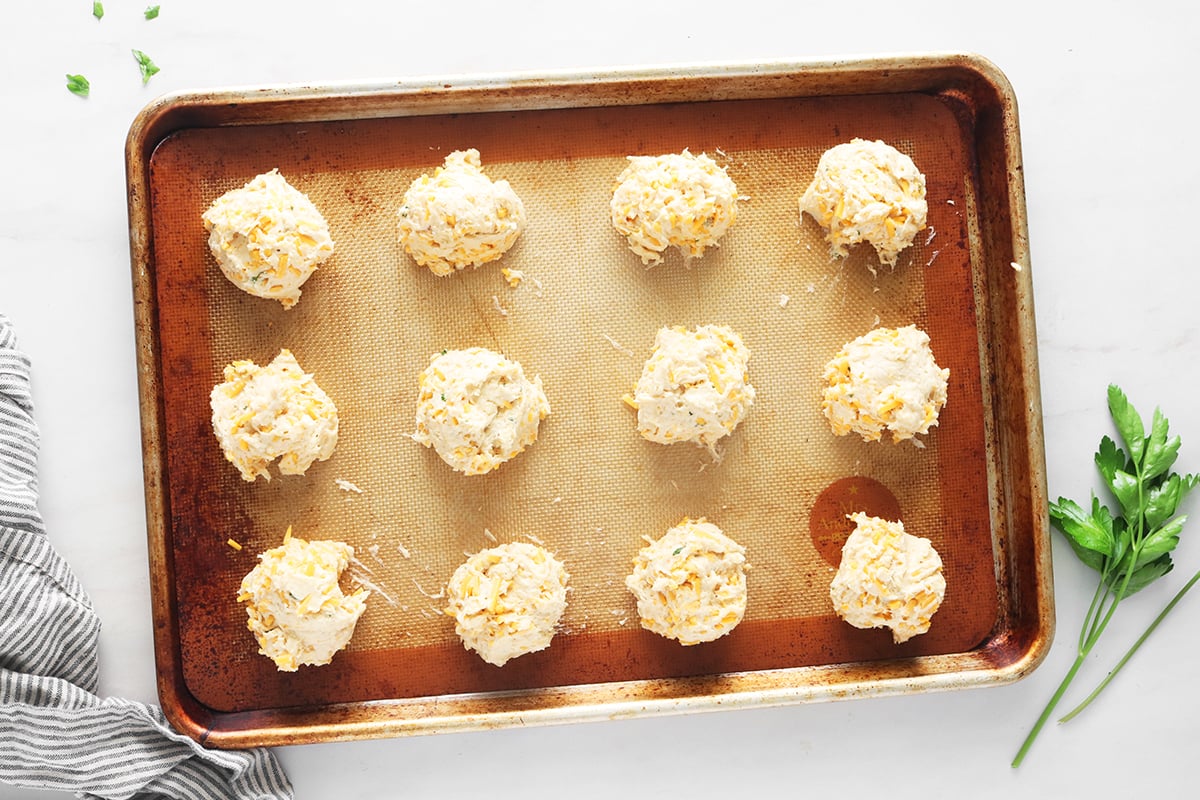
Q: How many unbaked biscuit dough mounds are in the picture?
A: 12